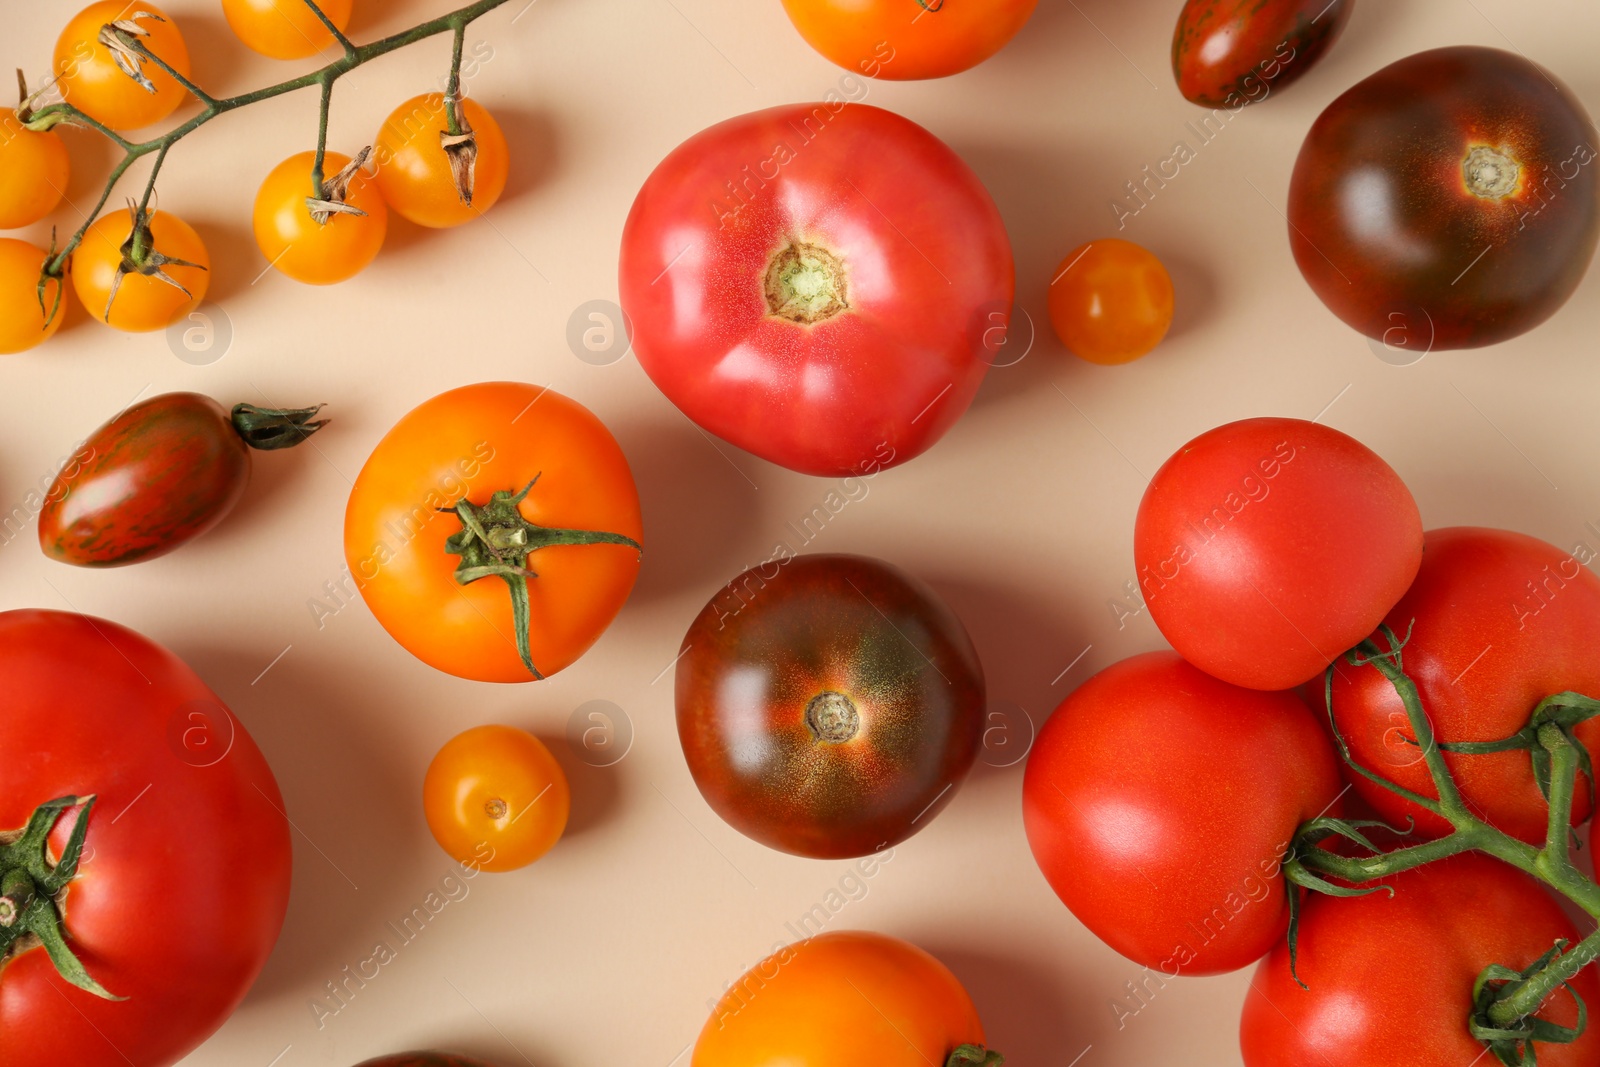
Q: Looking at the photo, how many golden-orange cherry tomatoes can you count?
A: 9